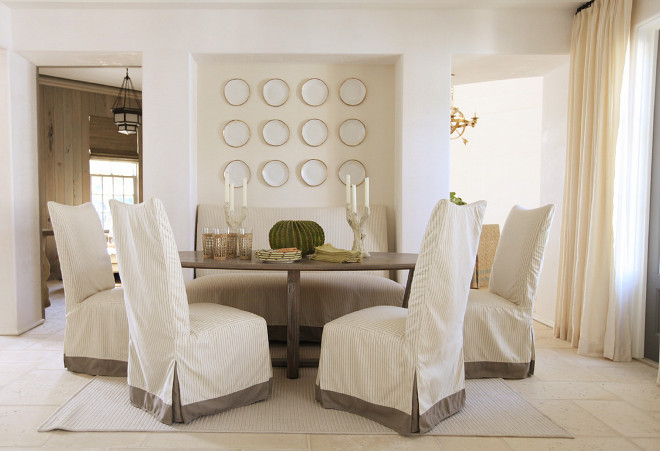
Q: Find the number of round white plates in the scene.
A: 12